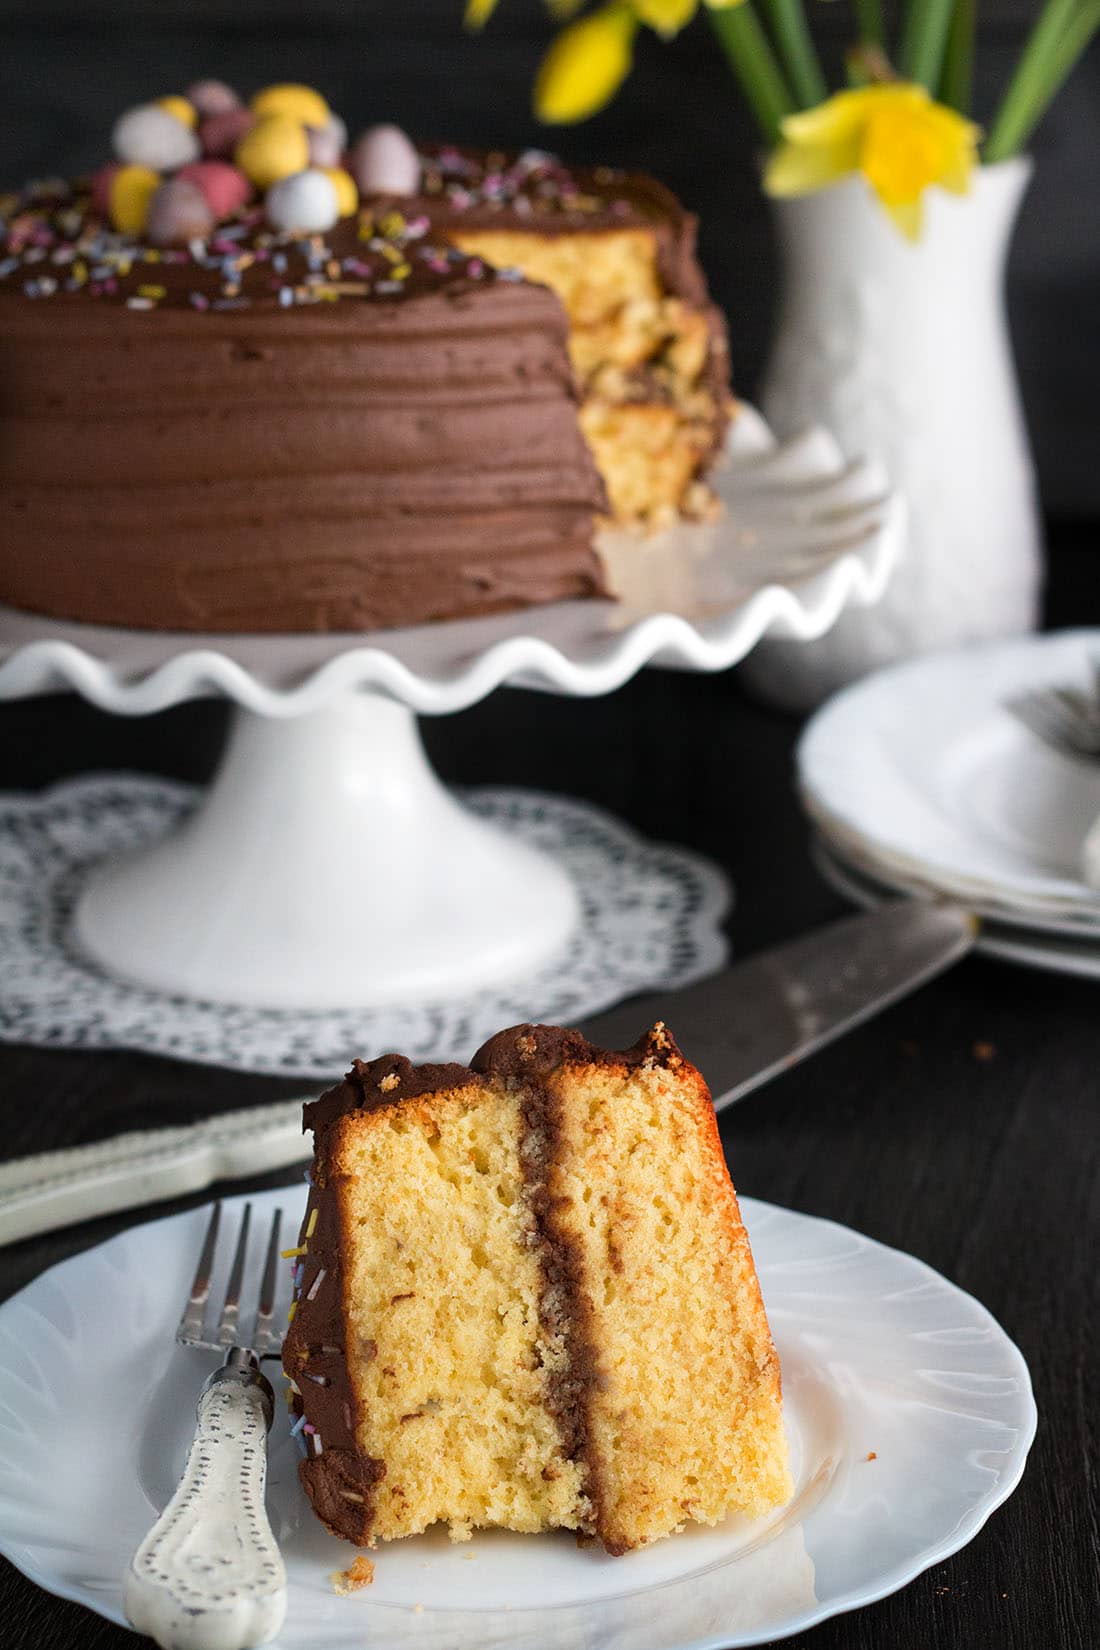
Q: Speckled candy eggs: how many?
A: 14